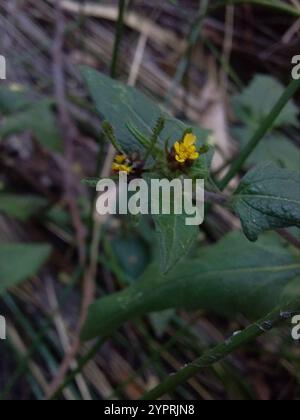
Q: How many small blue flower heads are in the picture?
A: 0